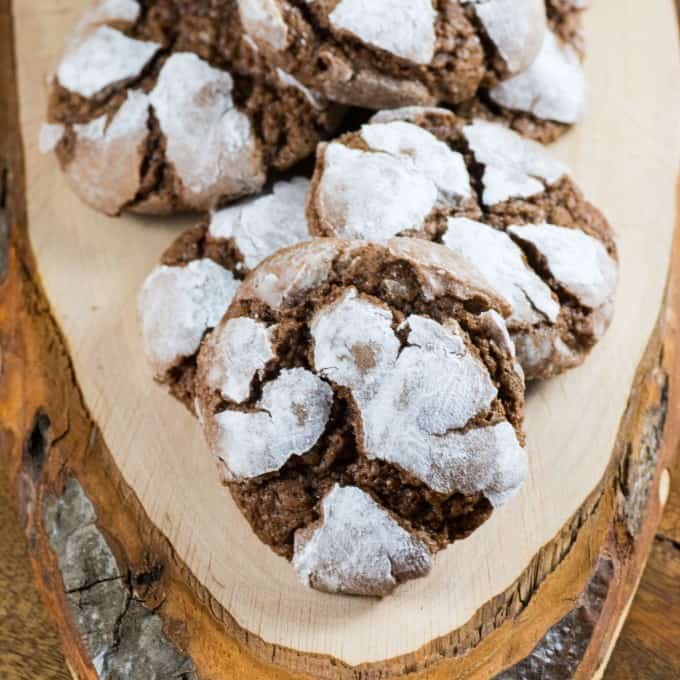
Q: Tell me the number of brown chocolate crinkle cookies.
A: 6